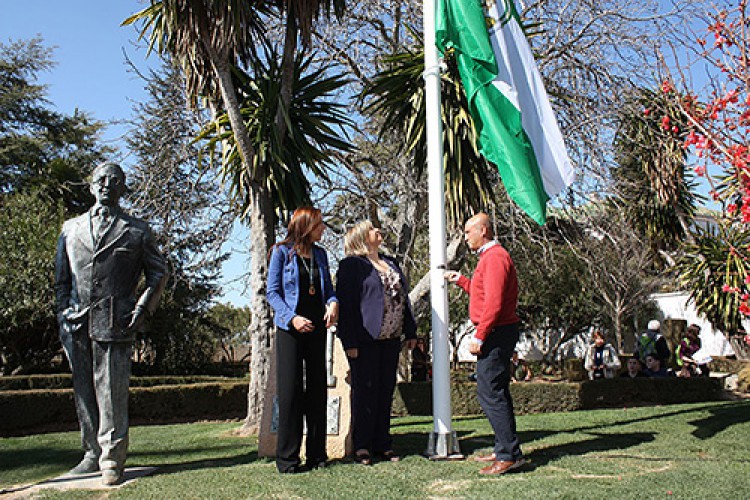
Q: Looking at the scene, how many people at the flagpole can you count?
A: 3